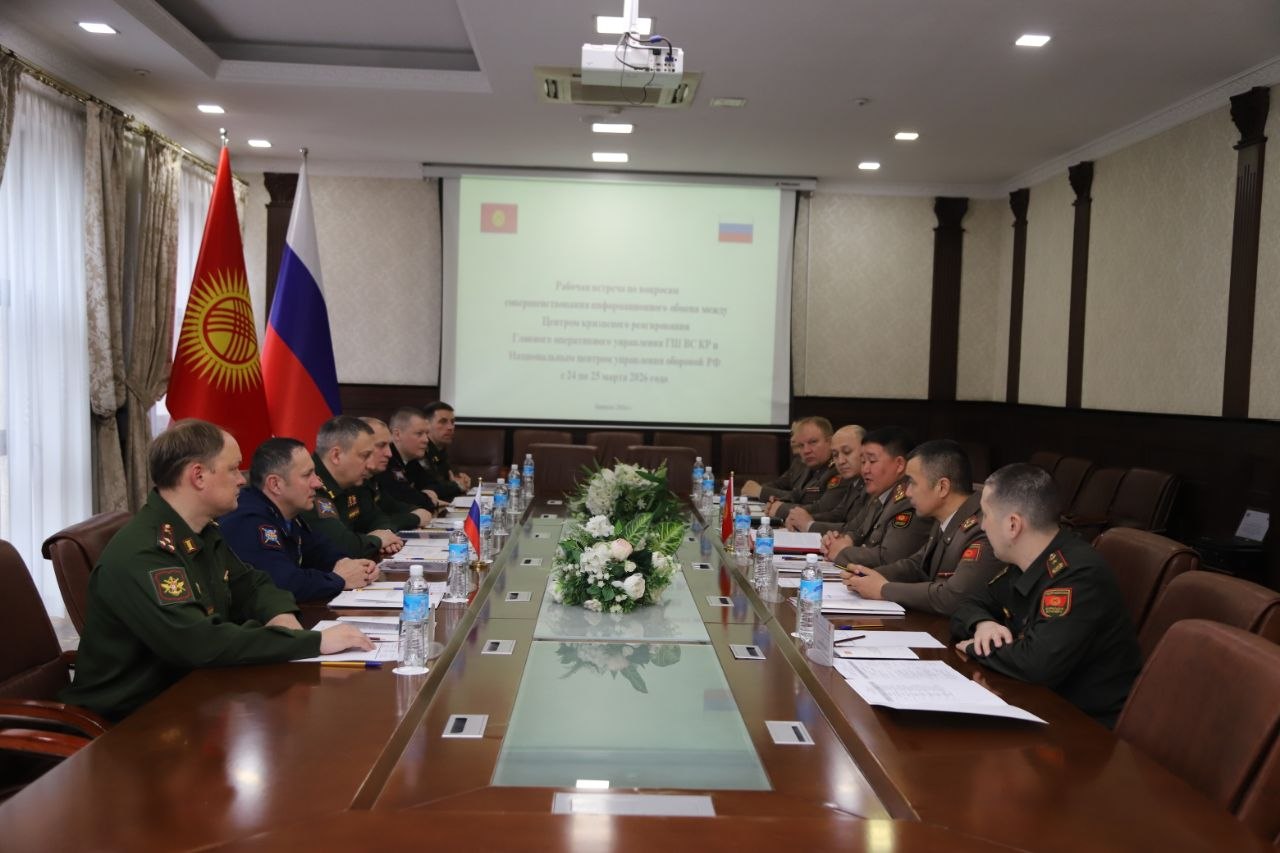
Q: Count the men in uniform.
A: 12